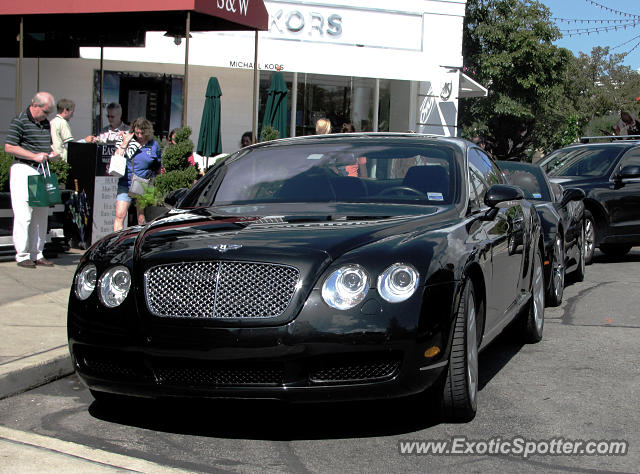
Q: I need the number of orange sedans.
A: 0